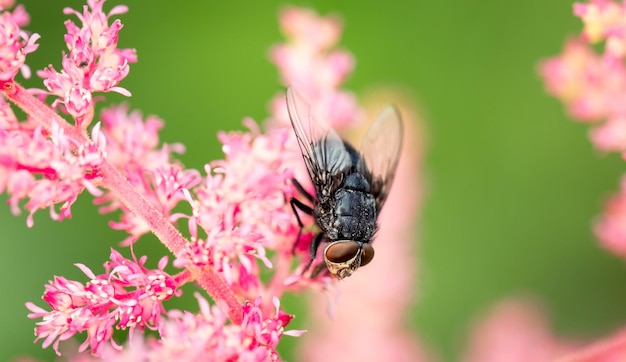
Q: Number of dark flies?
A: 1